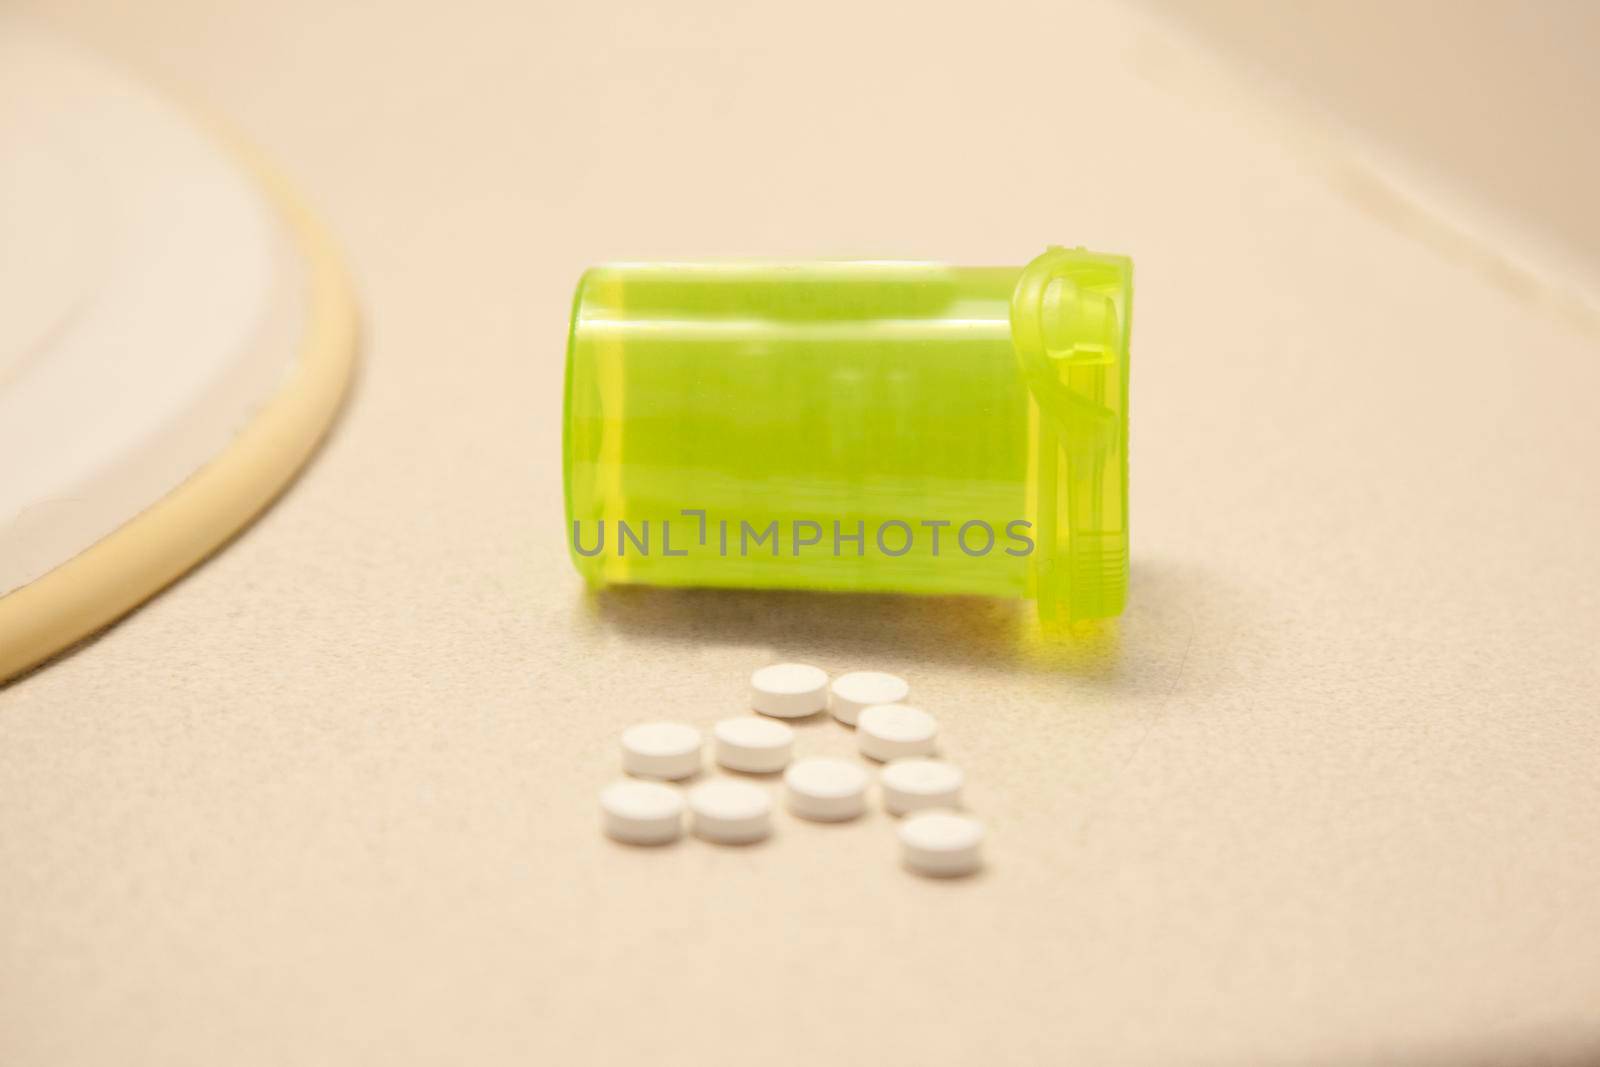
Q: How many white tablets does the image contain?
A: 10